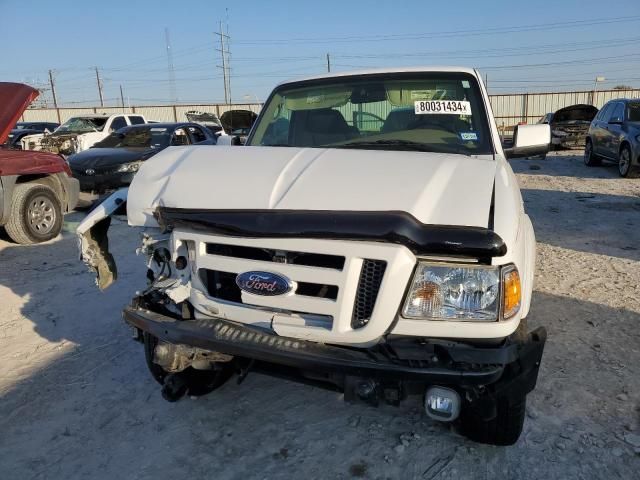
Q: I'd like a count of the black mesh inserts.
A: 1